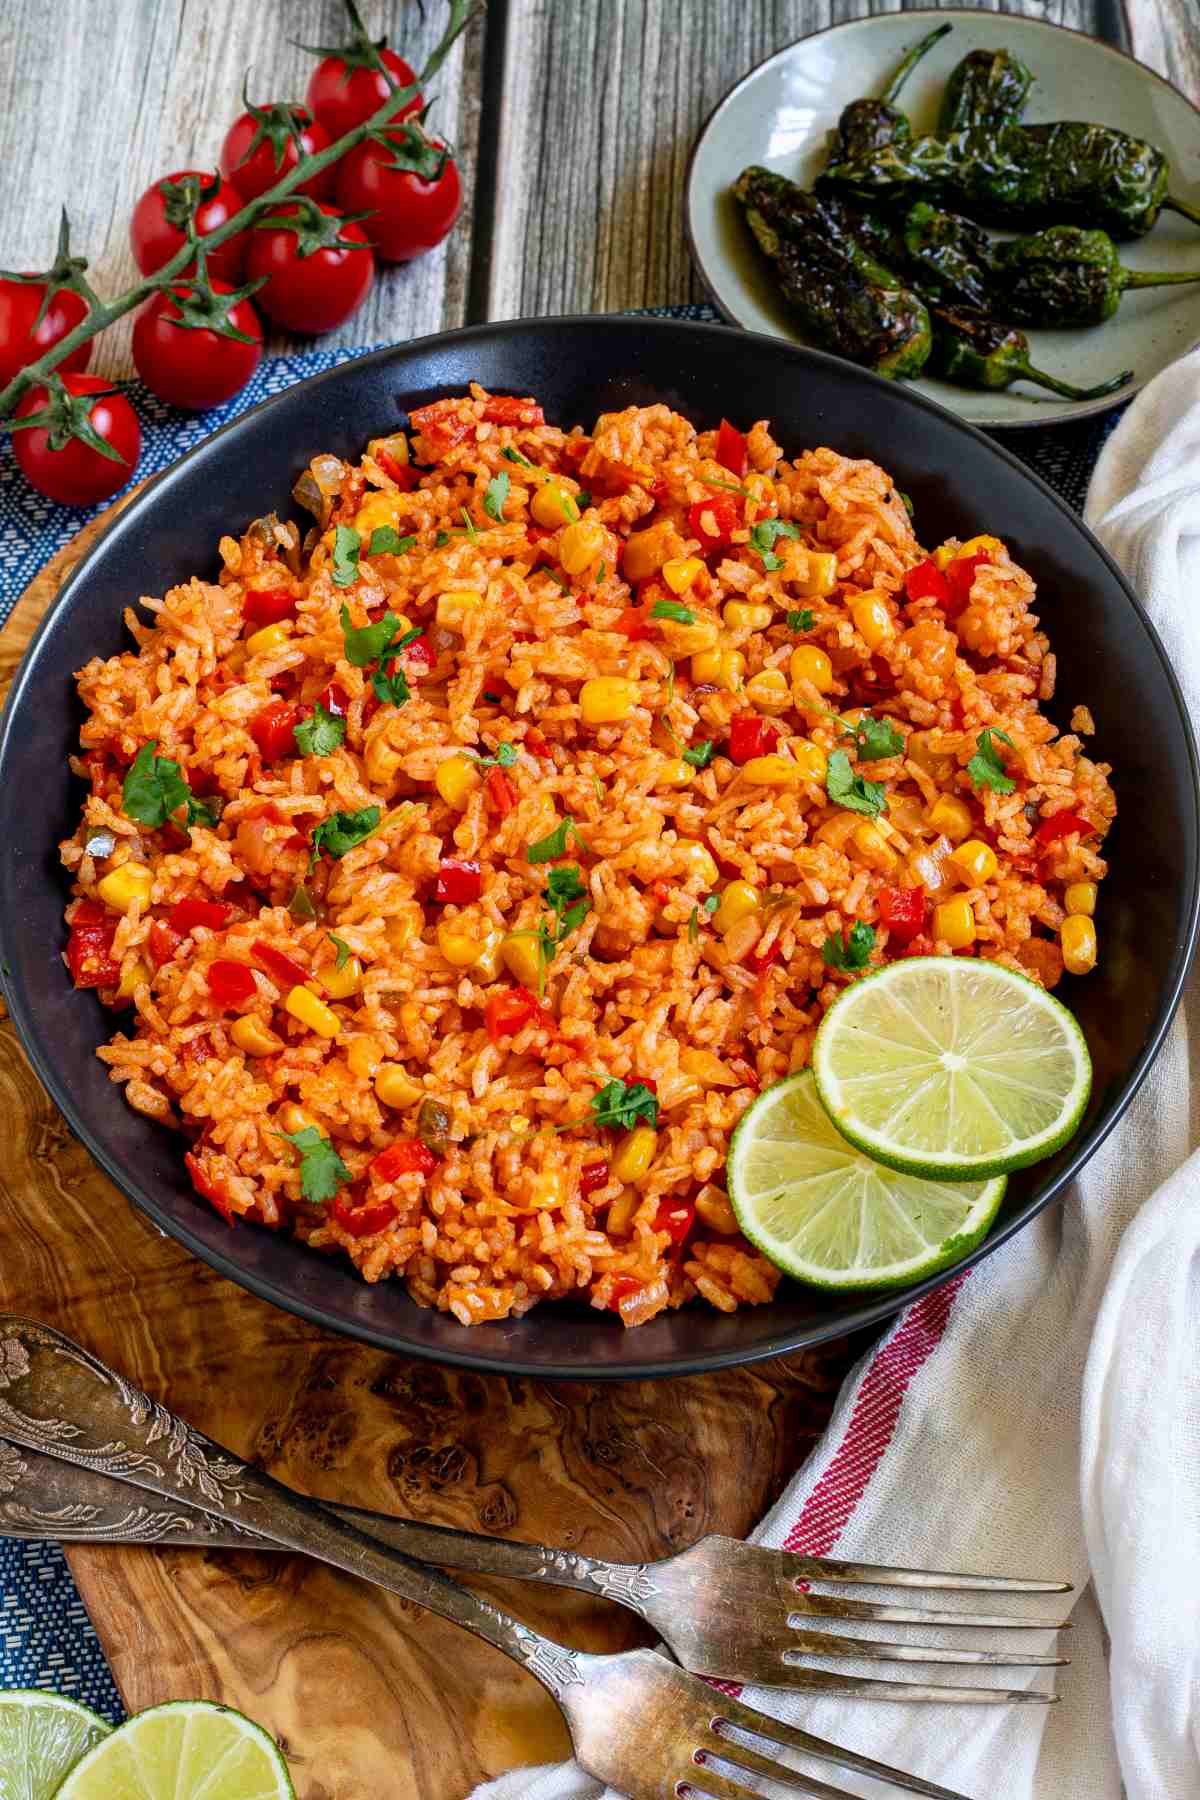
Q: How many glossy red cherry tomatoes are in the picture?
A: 8